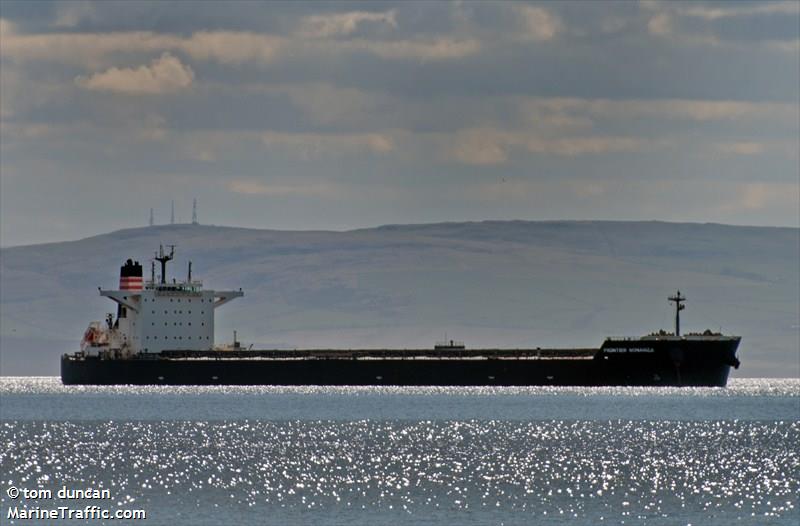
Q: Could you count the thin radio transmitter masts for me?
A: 3